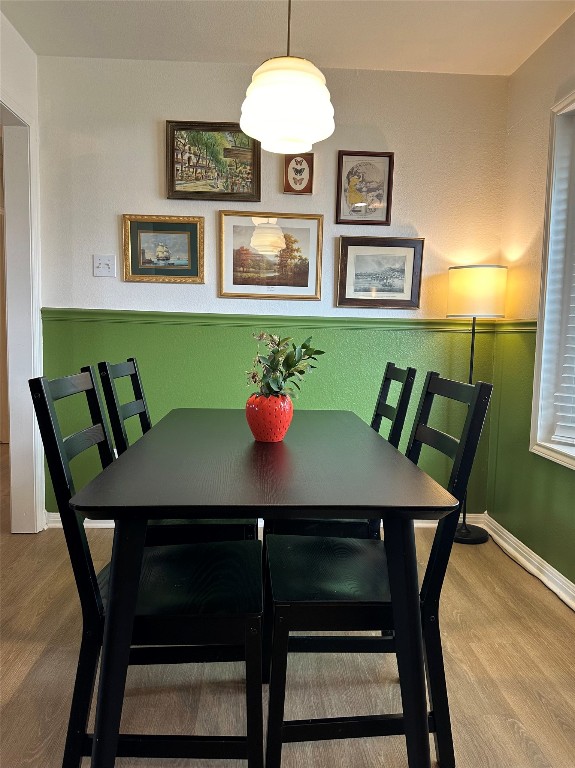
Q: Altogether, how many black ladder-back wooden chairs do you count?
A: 4